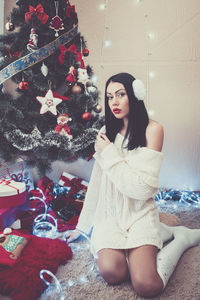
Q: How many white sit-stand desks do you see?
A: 0